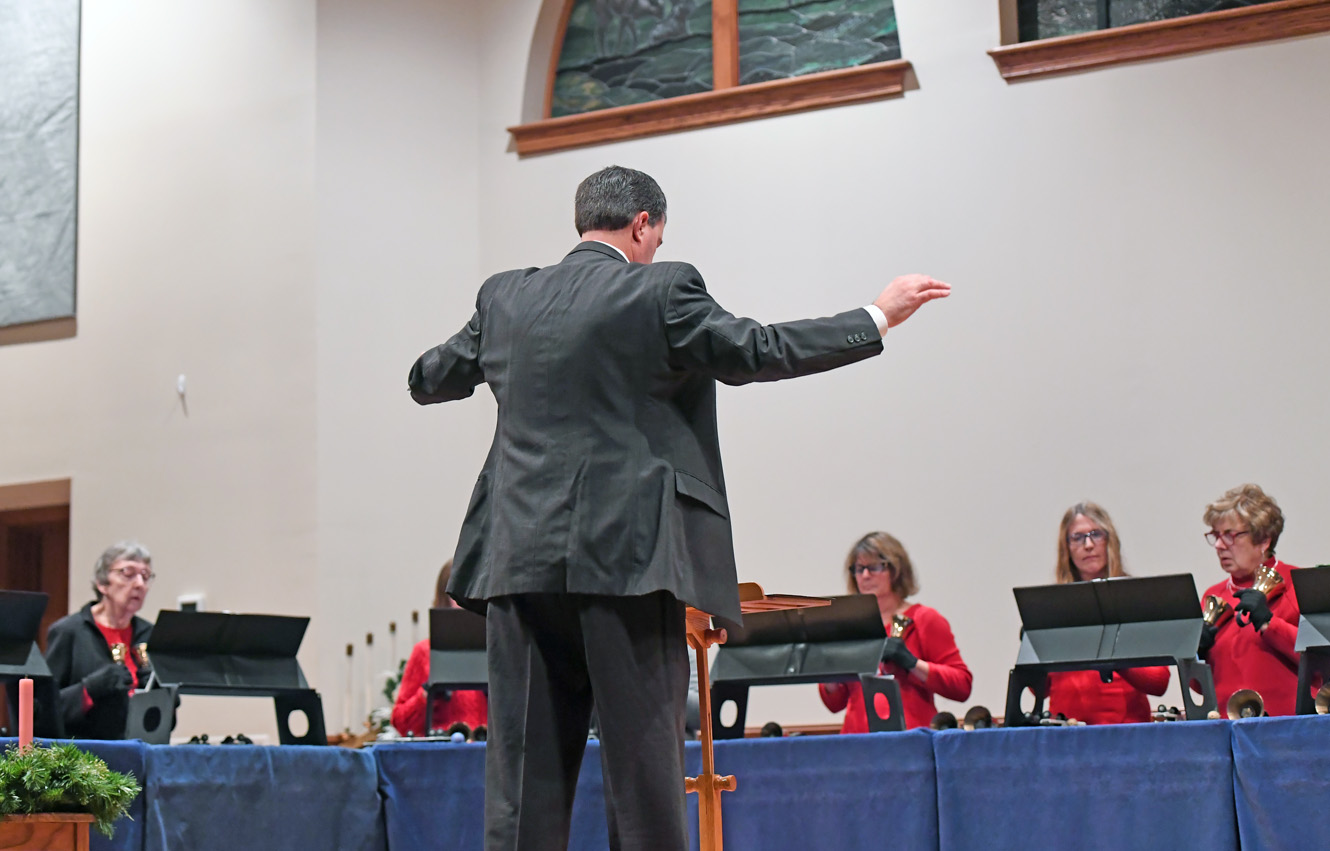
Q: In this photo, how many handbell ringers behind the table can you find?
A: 5